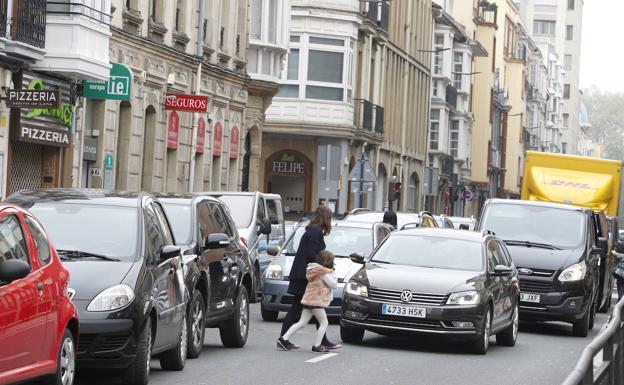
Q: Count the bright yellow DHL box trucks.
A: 1